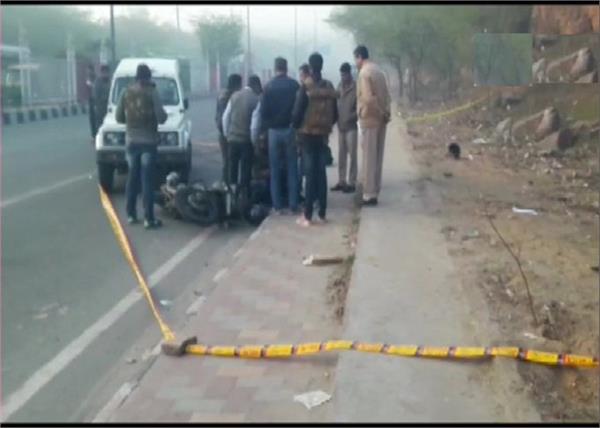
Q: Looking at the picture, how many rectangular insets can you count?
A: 2